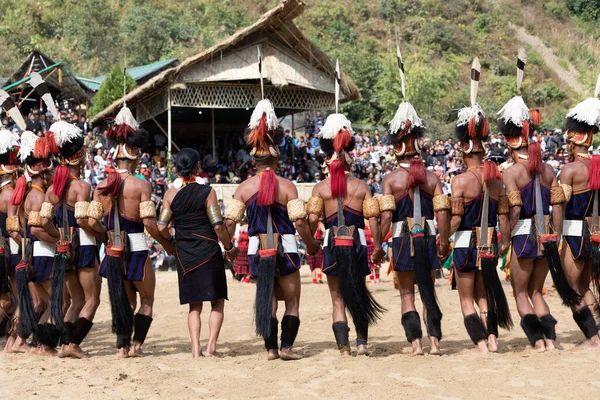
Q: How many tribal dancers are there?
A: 11